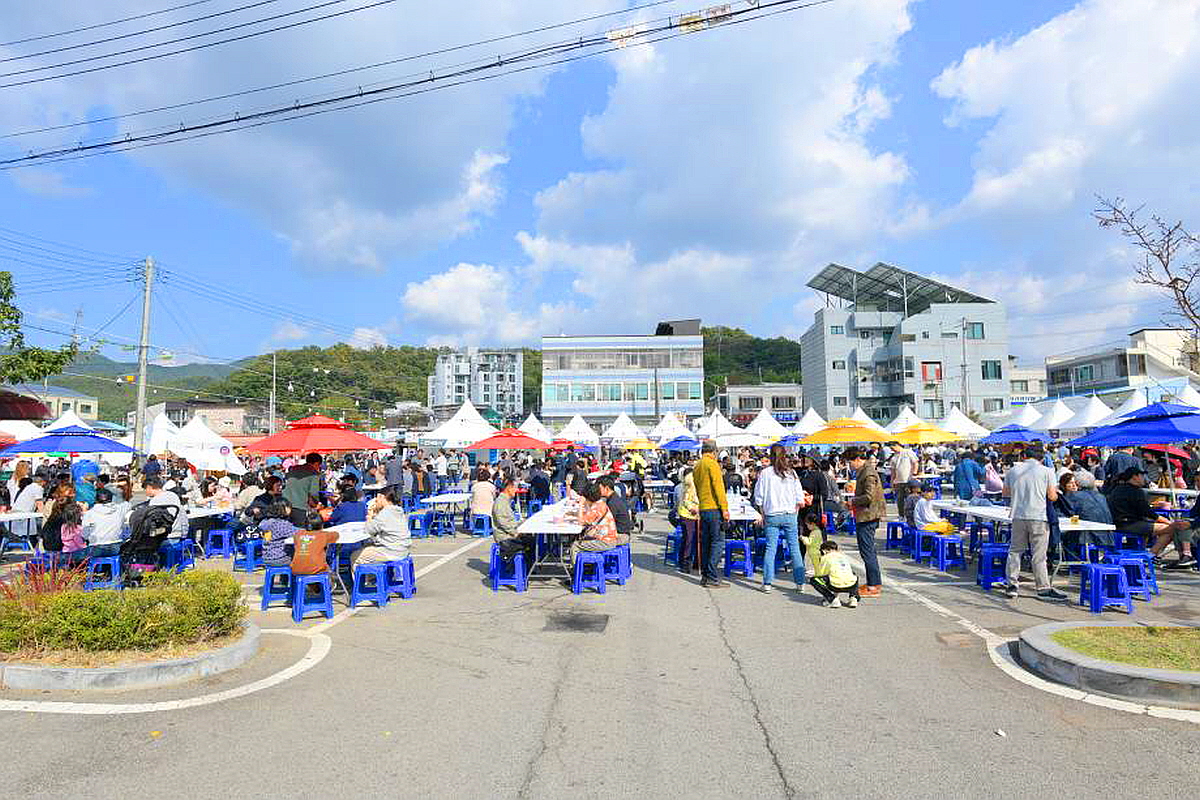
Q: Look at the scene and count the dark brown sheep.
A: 0